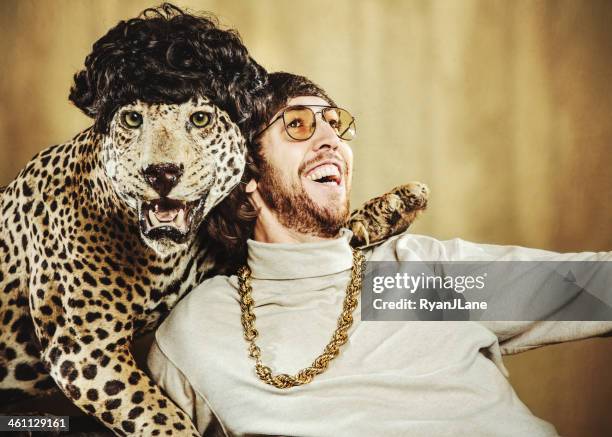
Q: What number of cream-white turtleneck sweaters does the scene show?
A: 1